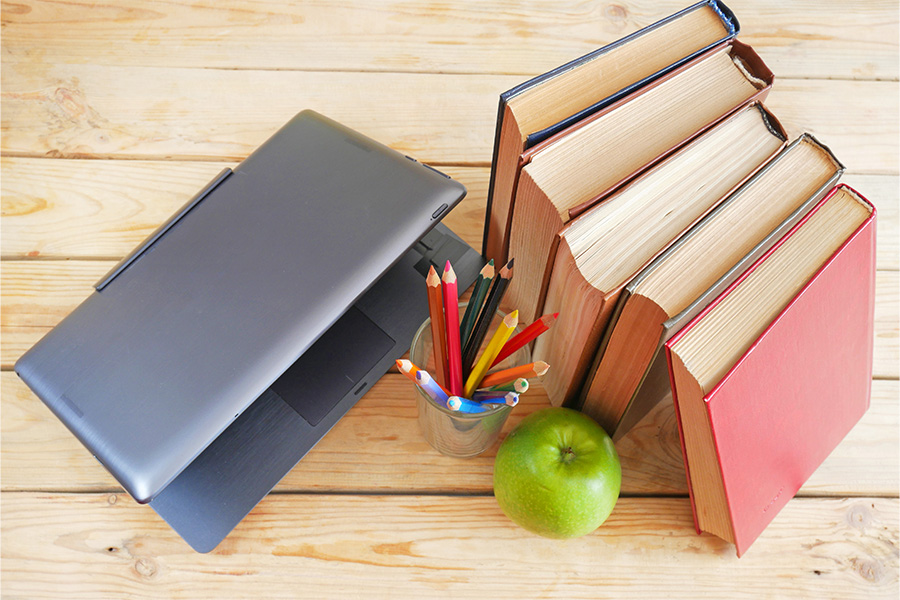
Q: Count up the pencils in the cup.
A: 12